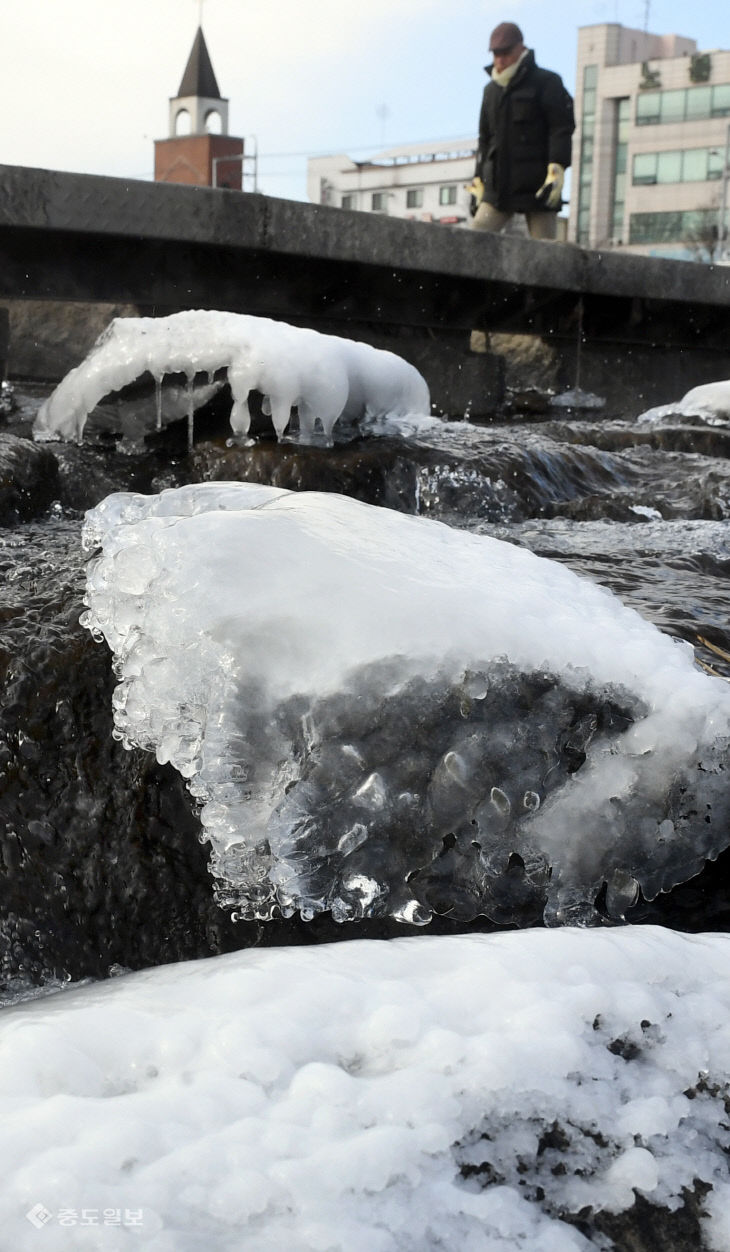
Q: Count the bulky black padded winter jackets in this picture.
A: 1